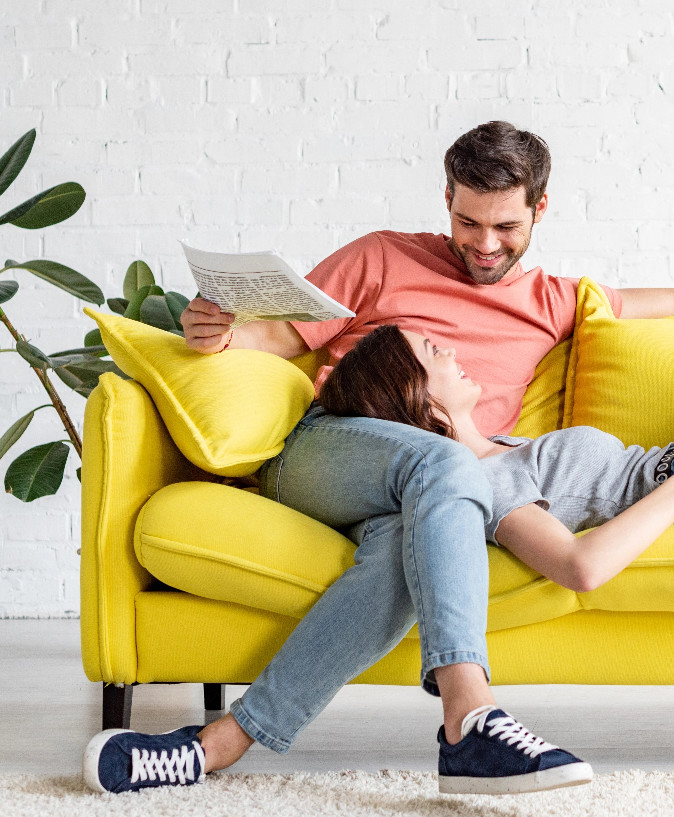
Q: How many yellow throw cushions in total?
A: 2